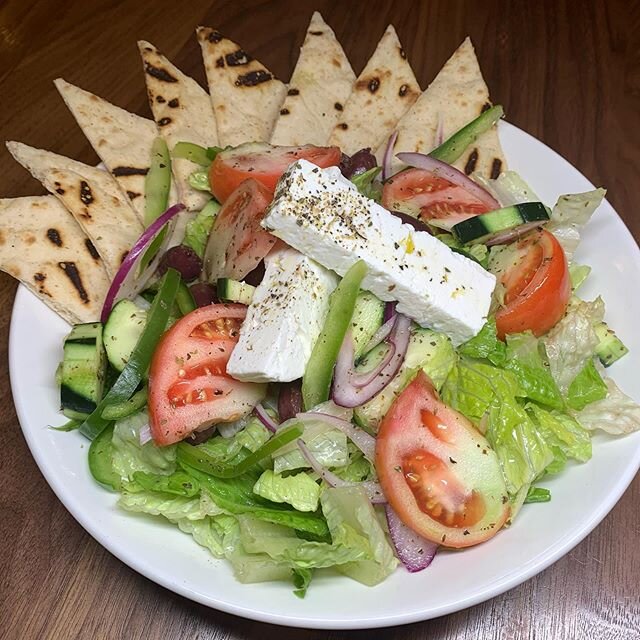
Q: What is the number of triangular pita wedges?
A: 8